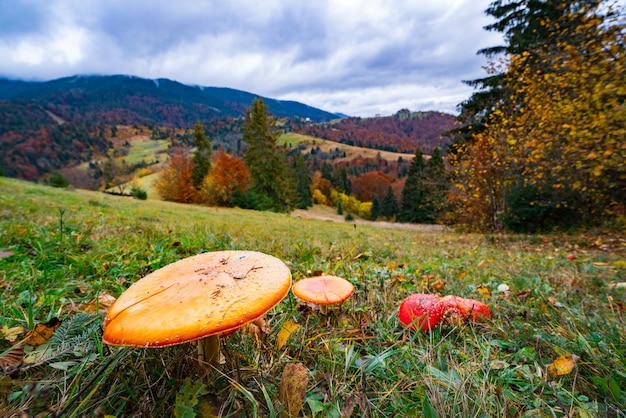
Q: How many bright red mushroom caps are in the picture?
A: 2